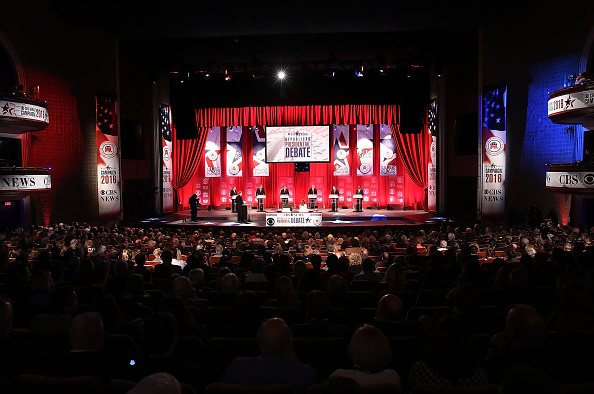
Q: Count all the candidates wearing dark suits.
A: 6